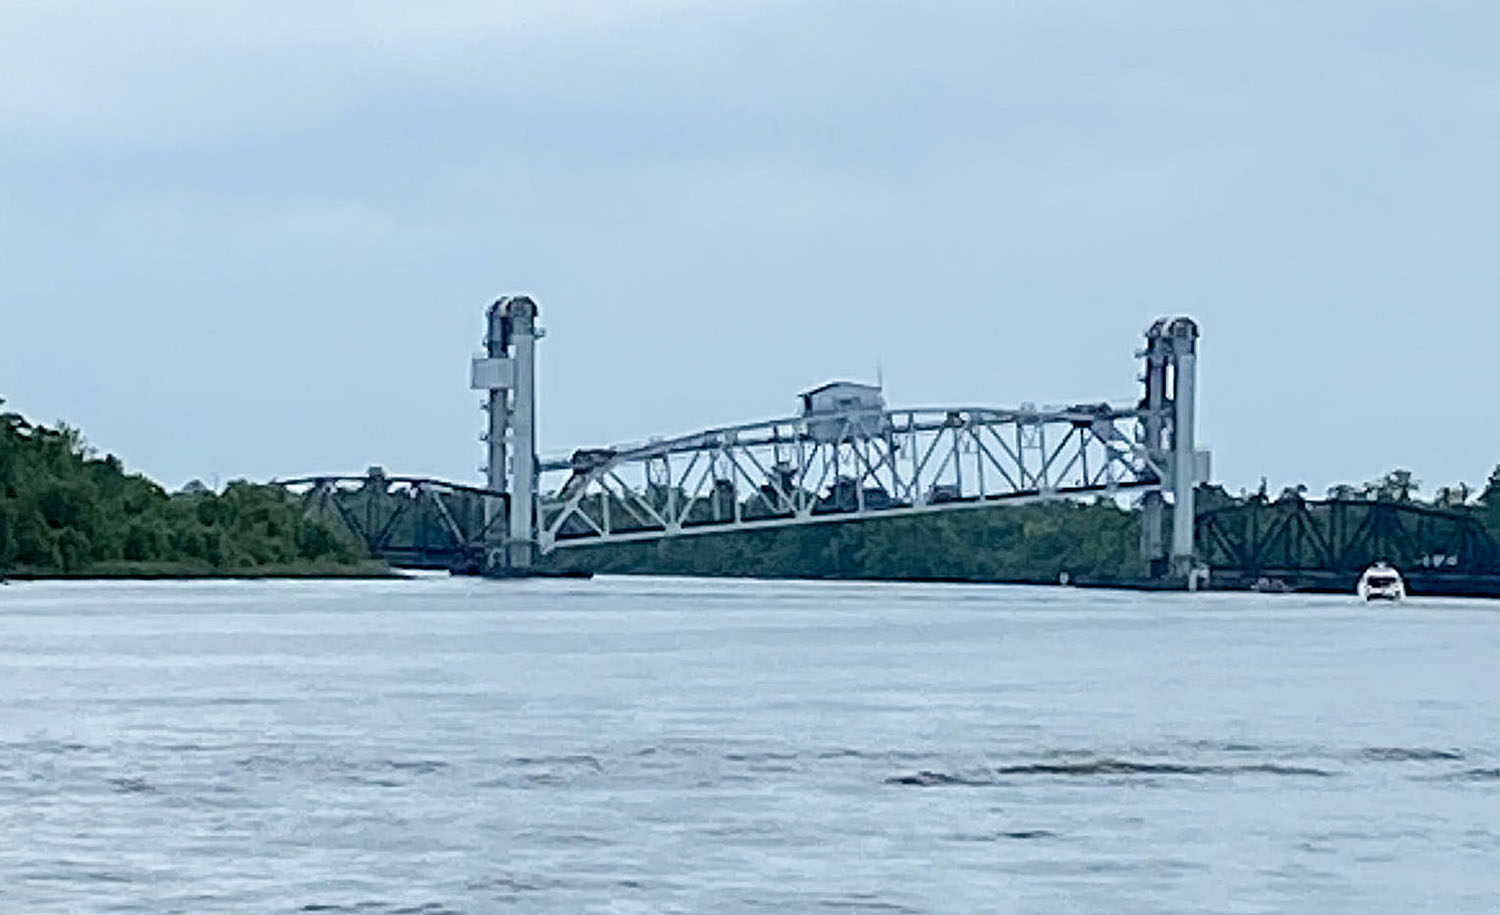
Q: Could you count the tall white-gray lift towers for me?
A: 2